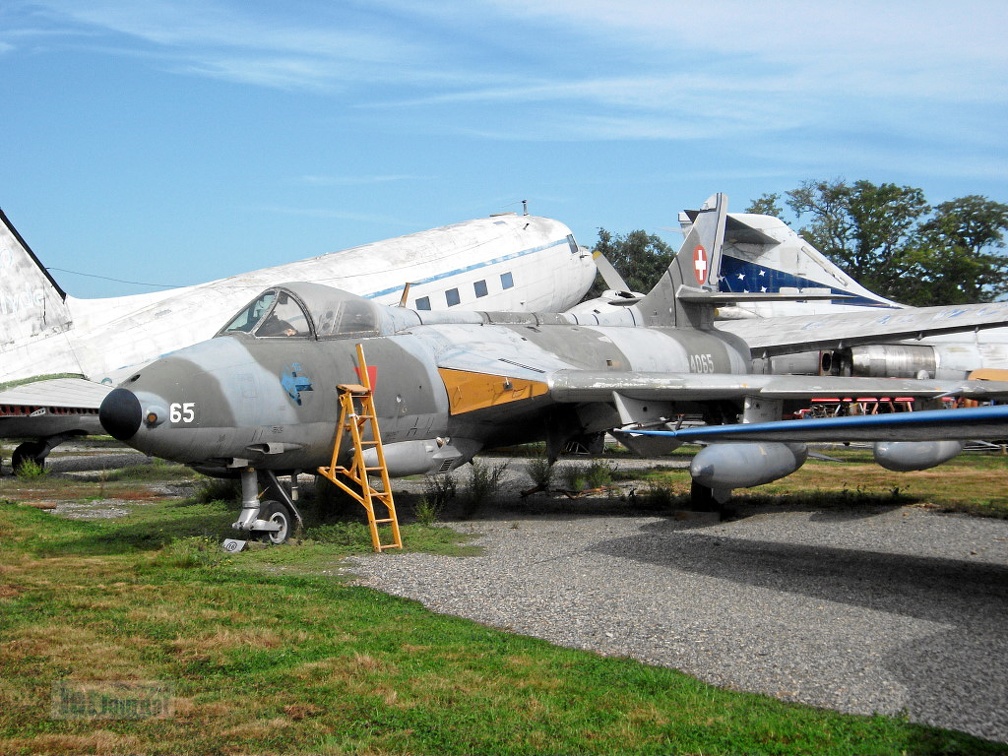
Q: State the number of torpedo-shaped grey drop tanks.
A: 2